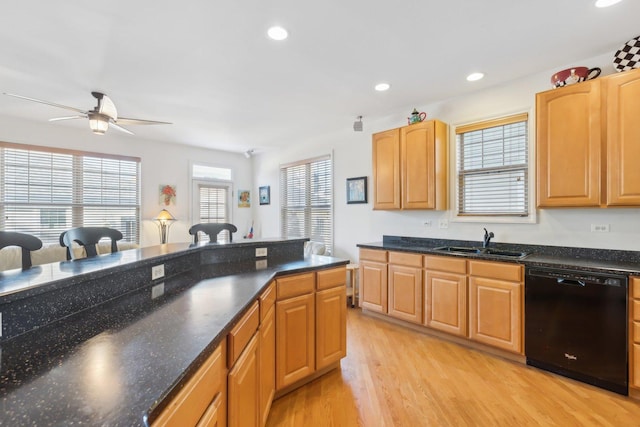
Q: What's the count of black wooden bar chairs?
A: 3